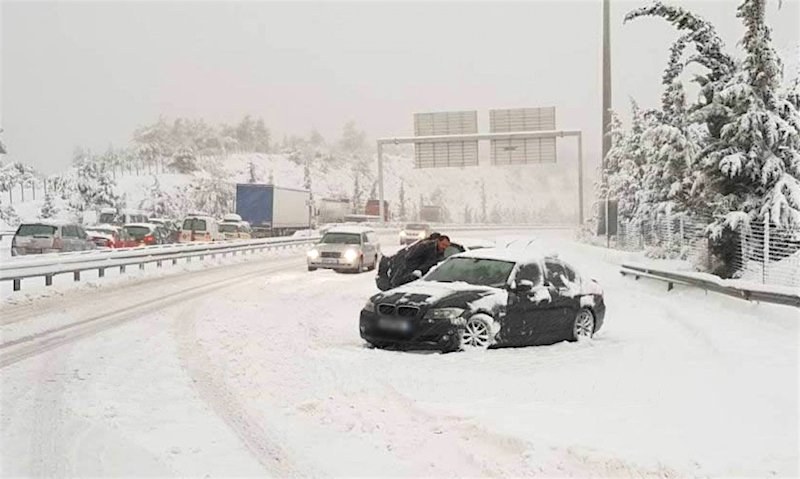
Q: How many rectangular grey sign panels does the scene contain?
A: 2